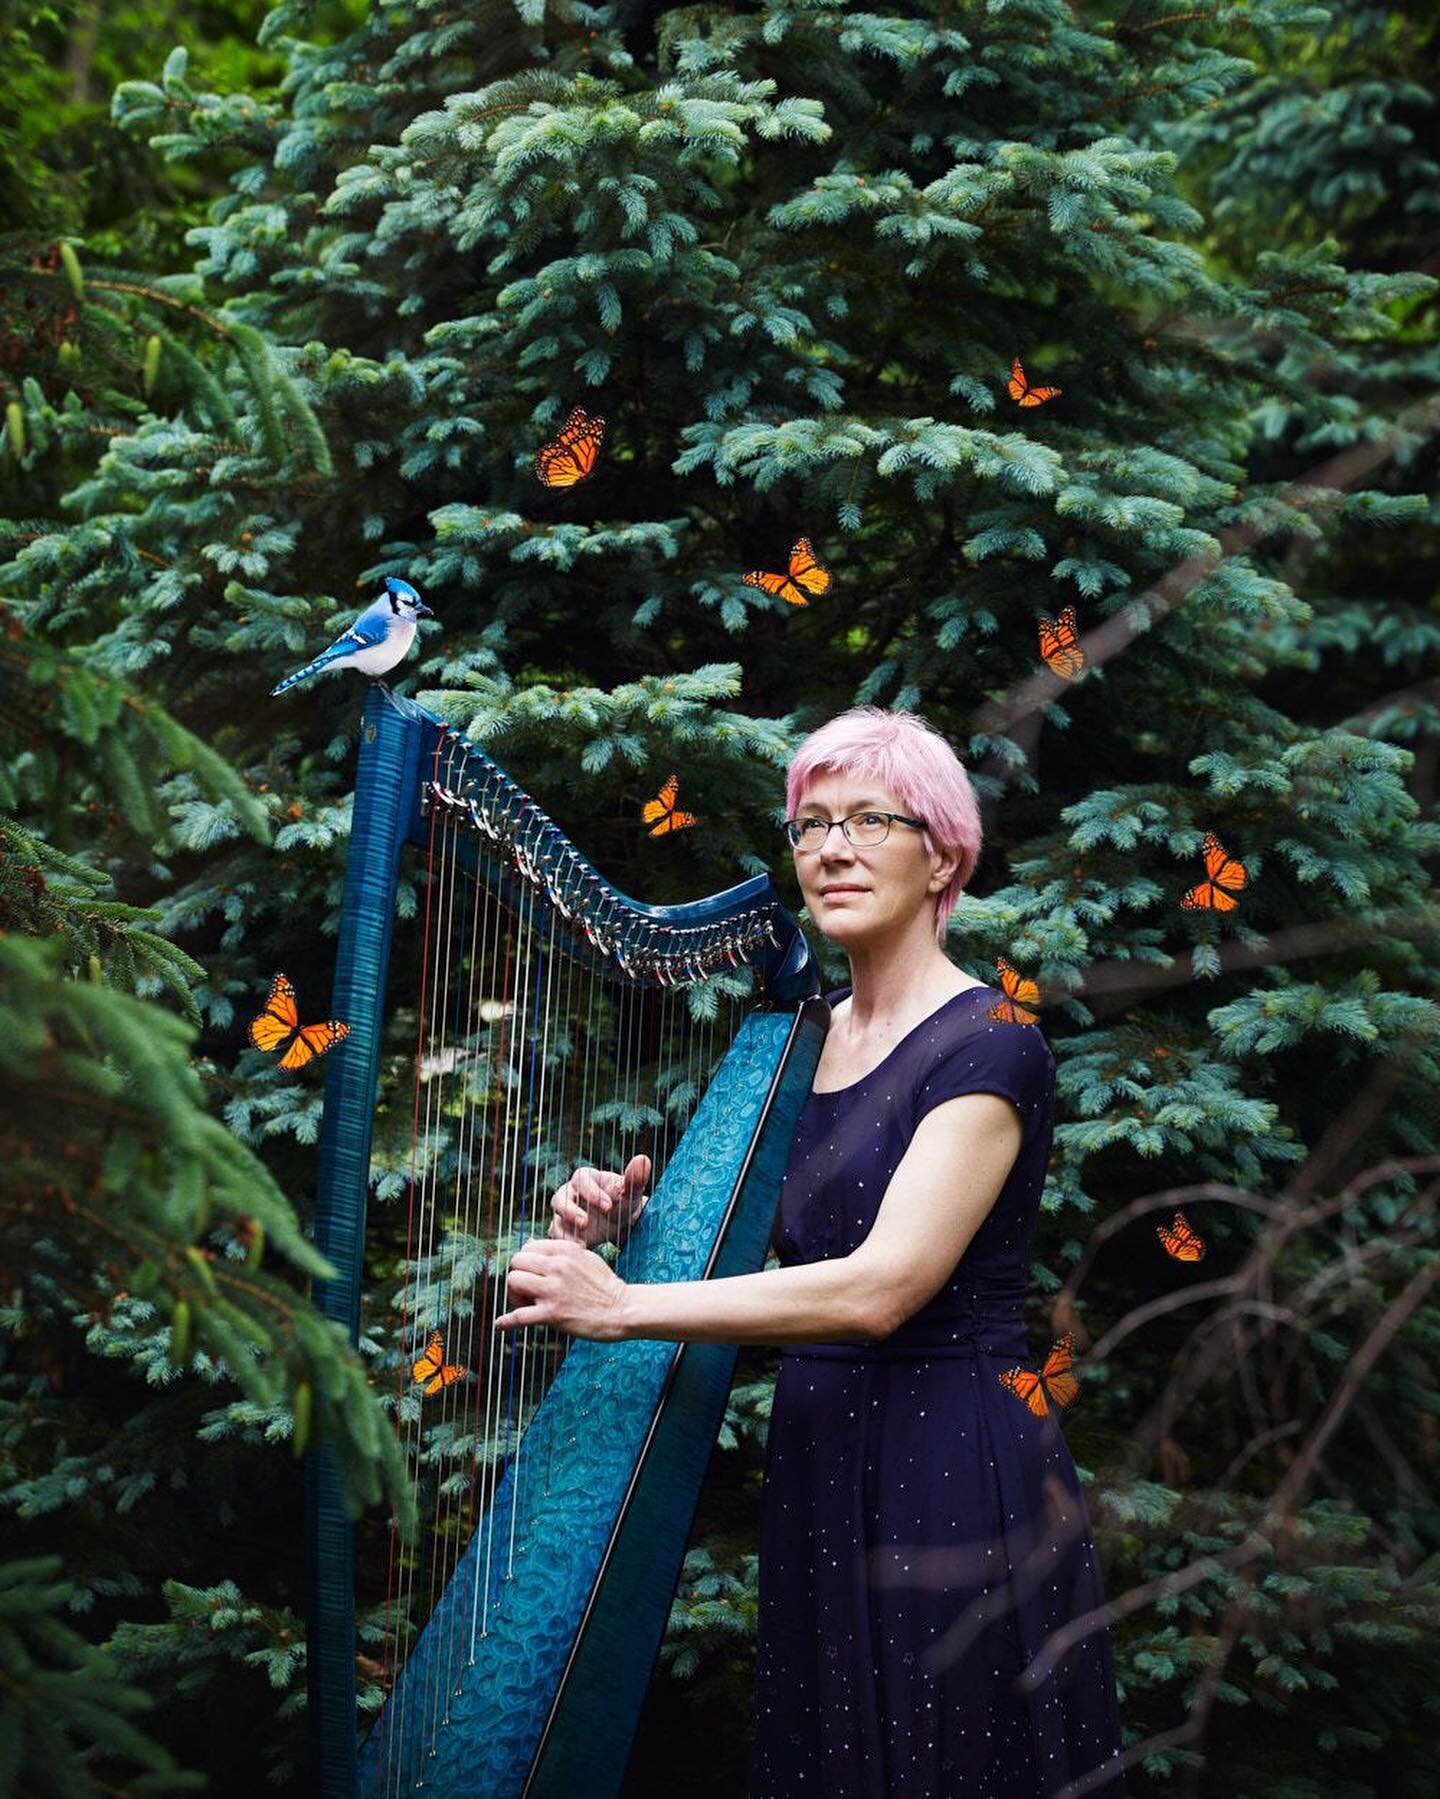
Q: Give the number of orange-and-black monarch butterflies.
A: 11